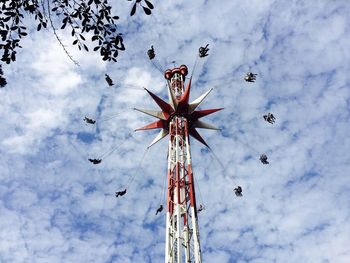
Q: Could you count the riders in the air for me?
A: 12